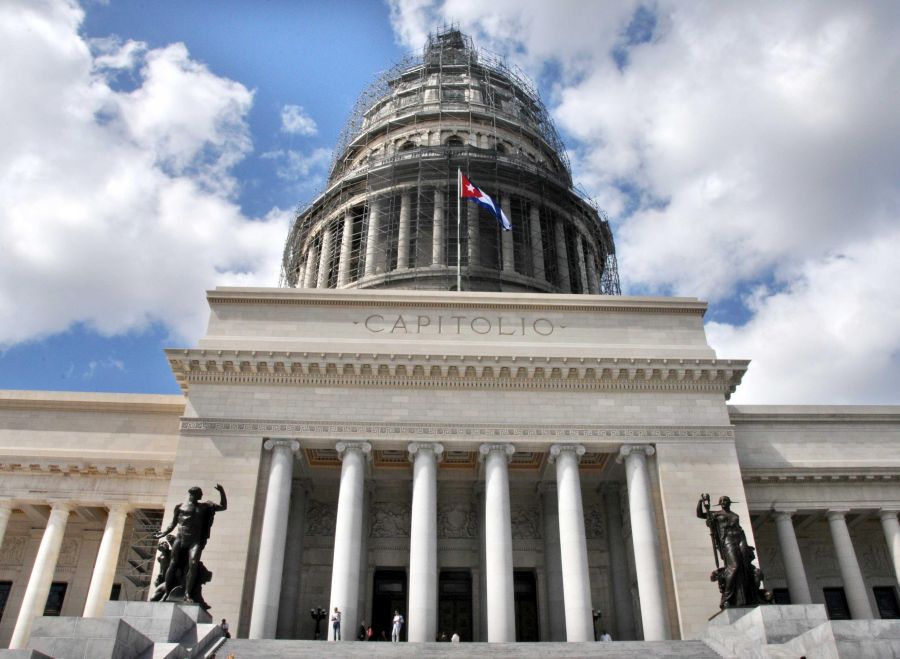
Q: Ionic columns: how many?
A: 6